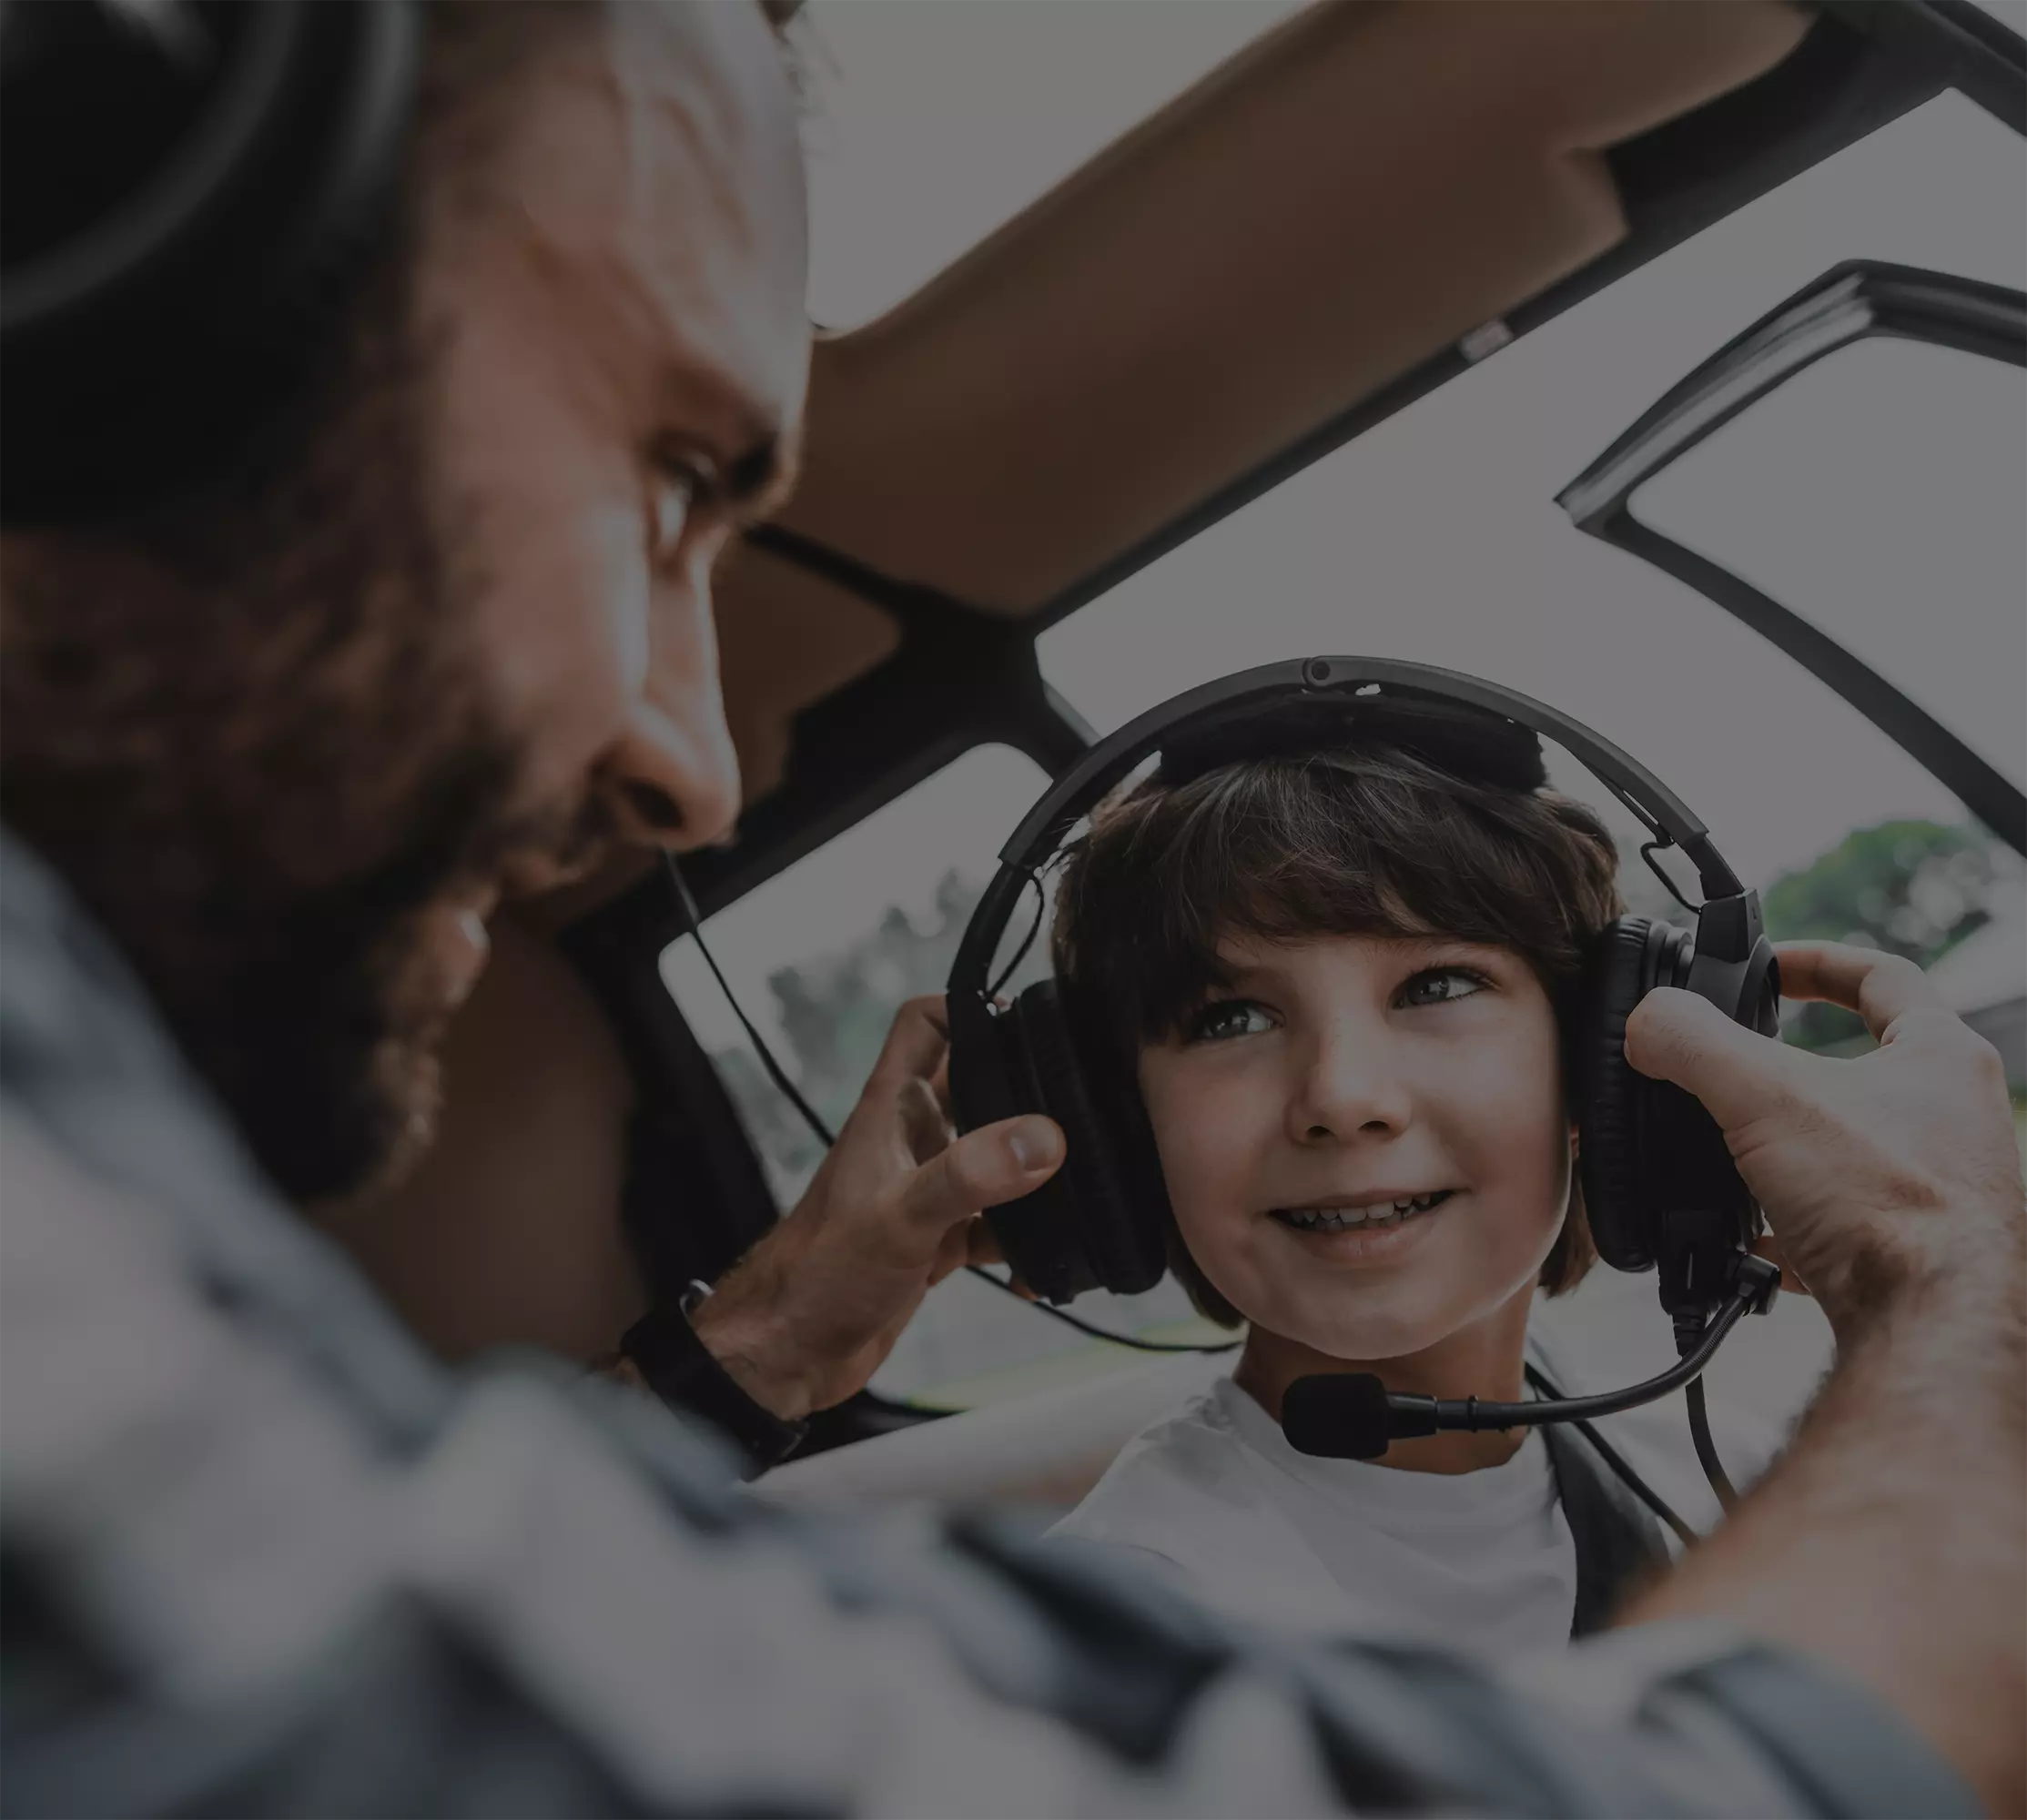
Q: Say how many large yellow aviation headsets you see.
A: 0